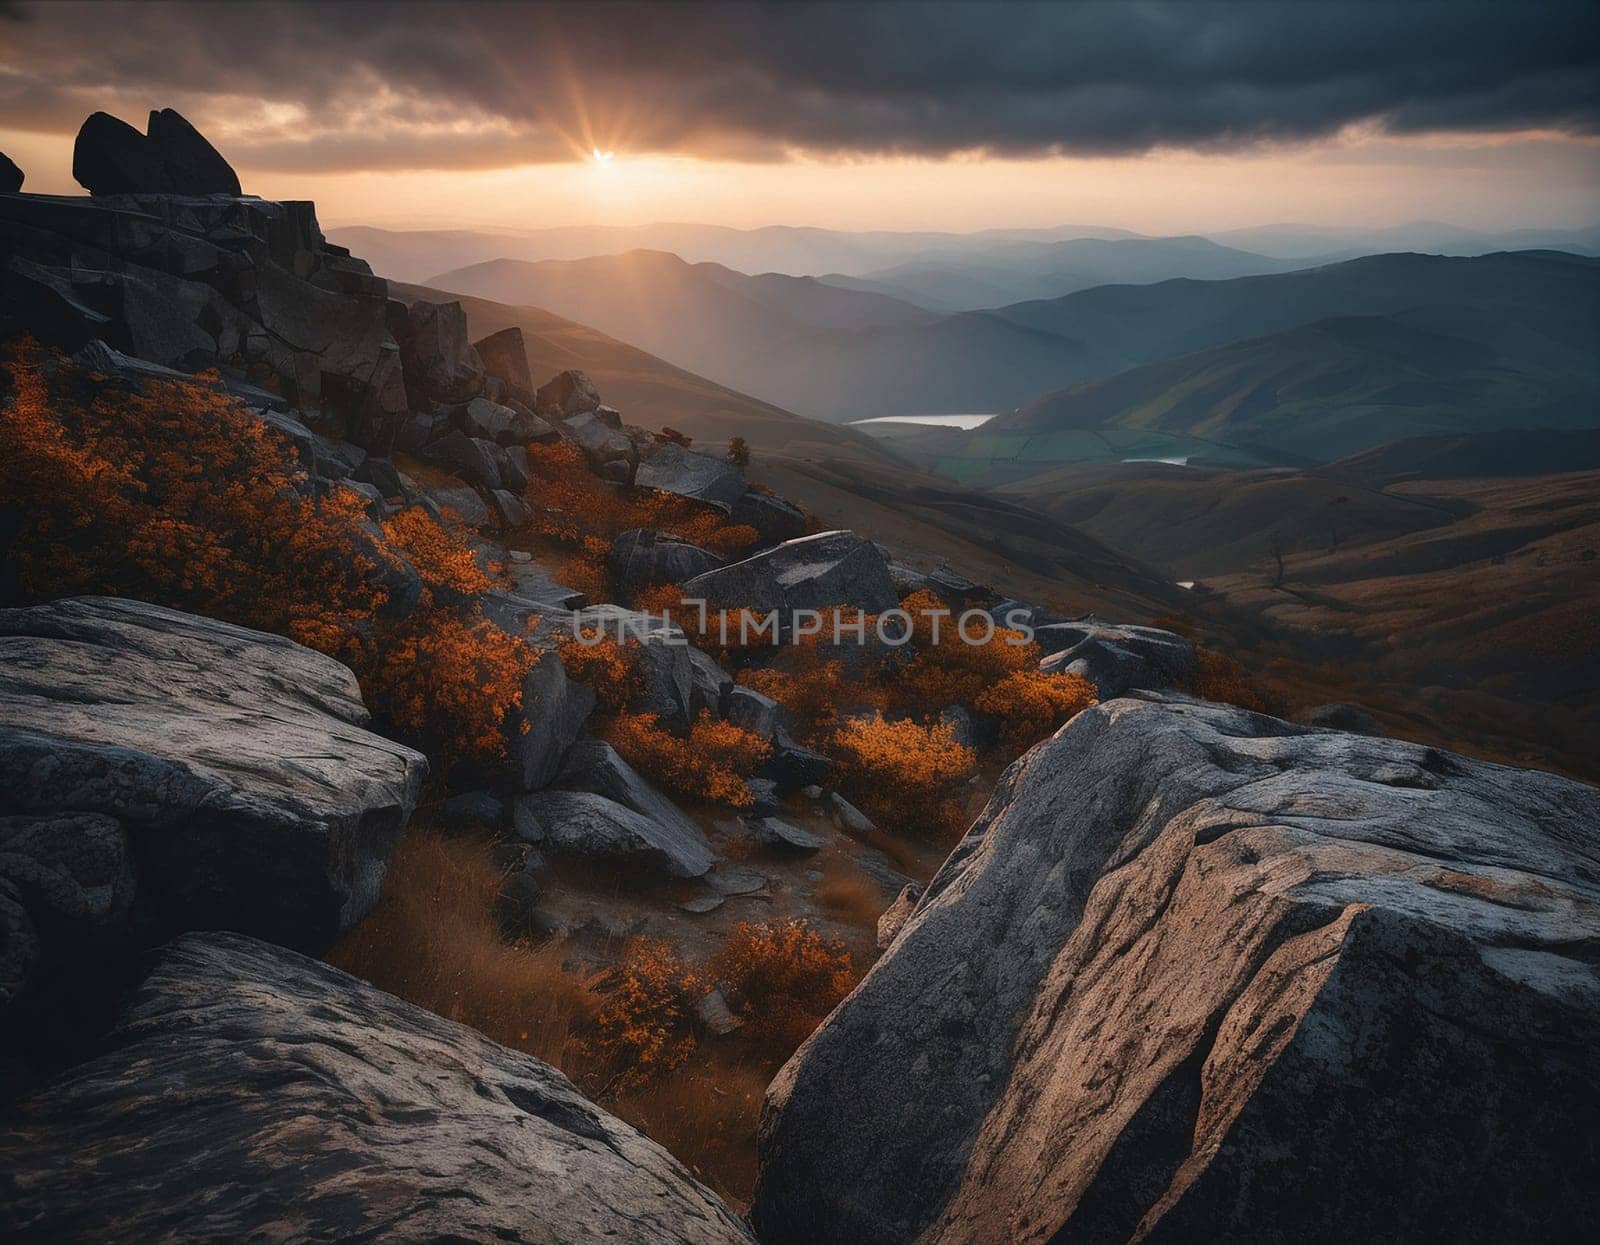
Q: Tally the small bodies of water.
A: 3